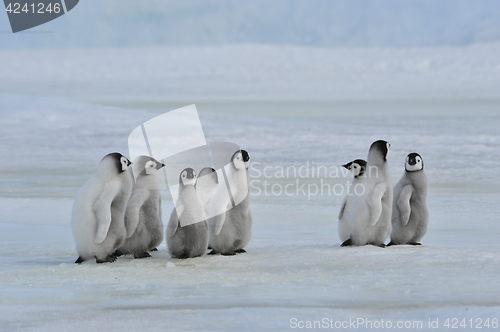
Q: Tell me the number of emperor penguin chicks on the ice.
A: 8